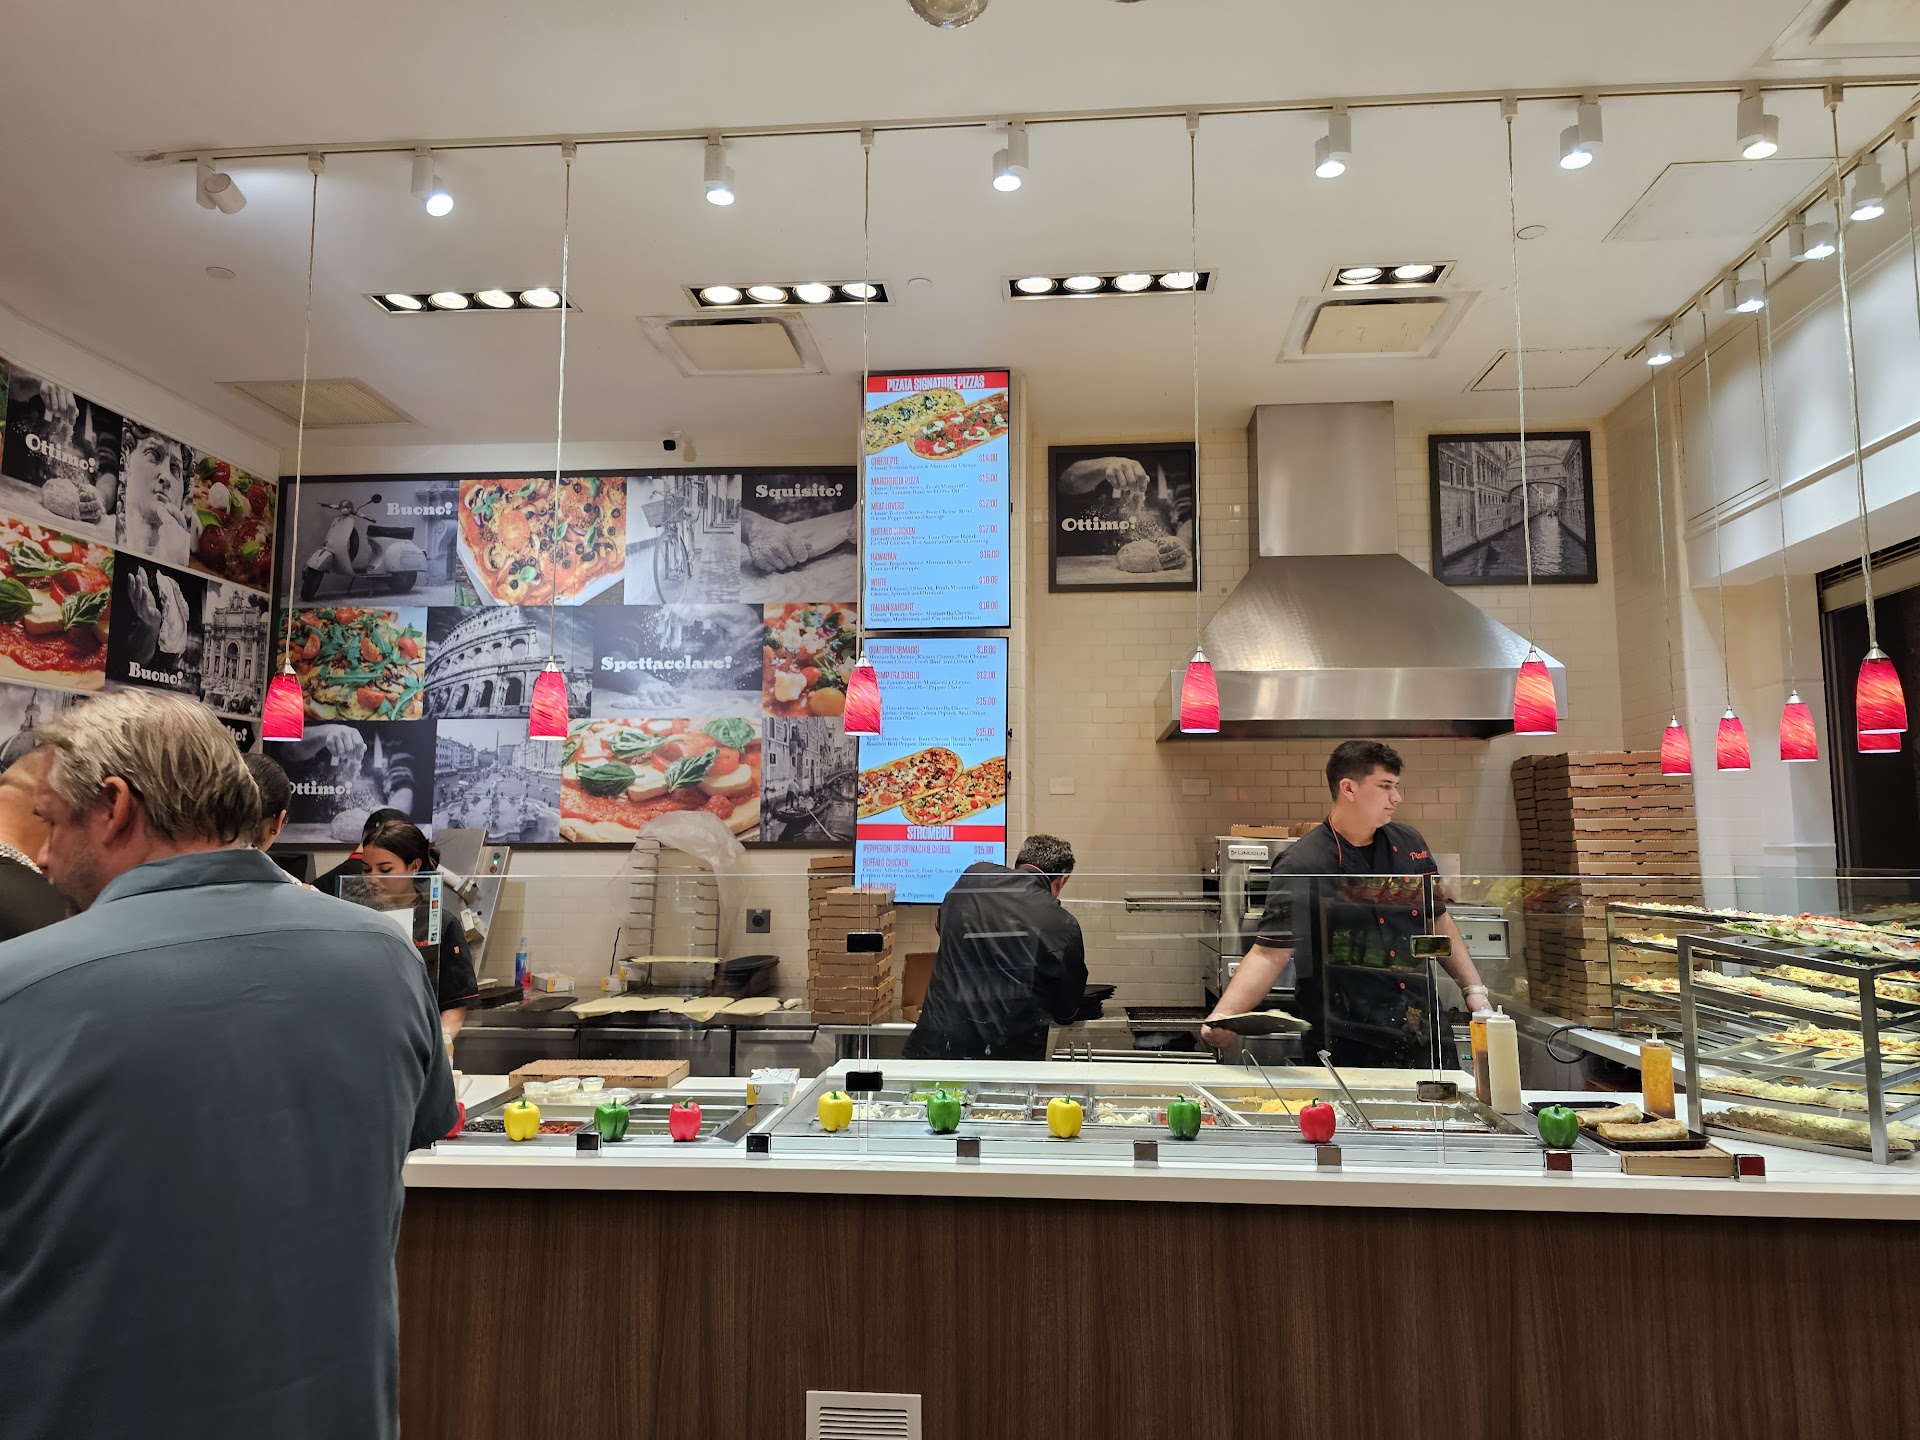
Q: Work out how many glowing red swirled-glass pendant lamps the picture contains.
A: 10